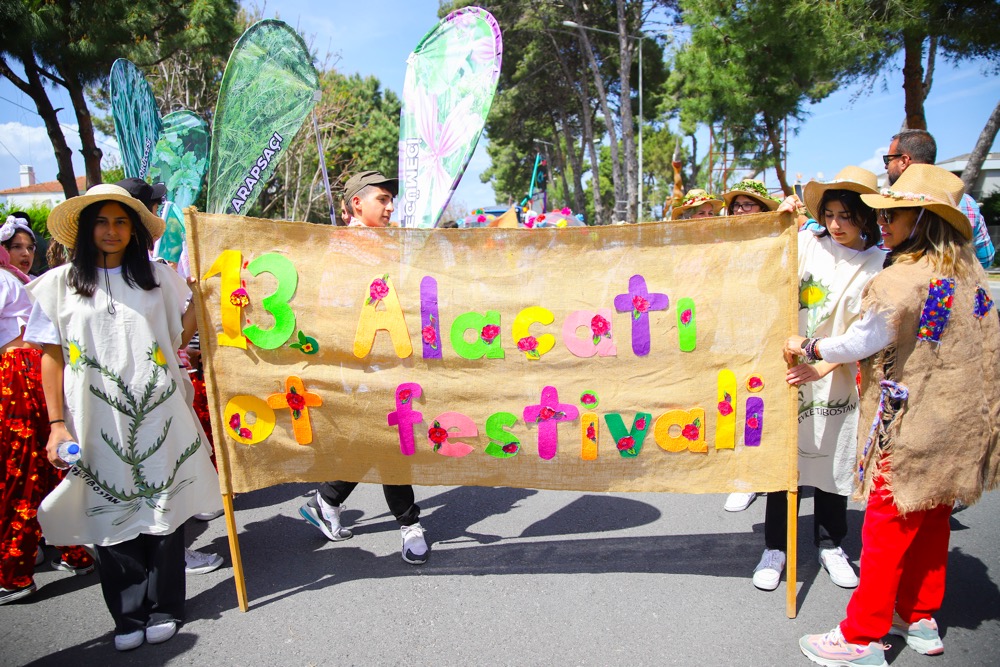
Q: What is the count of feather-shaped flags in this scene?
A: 4